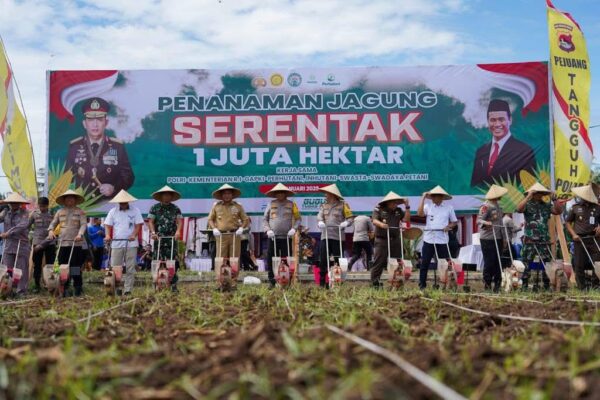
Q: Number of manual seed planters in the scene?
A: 12